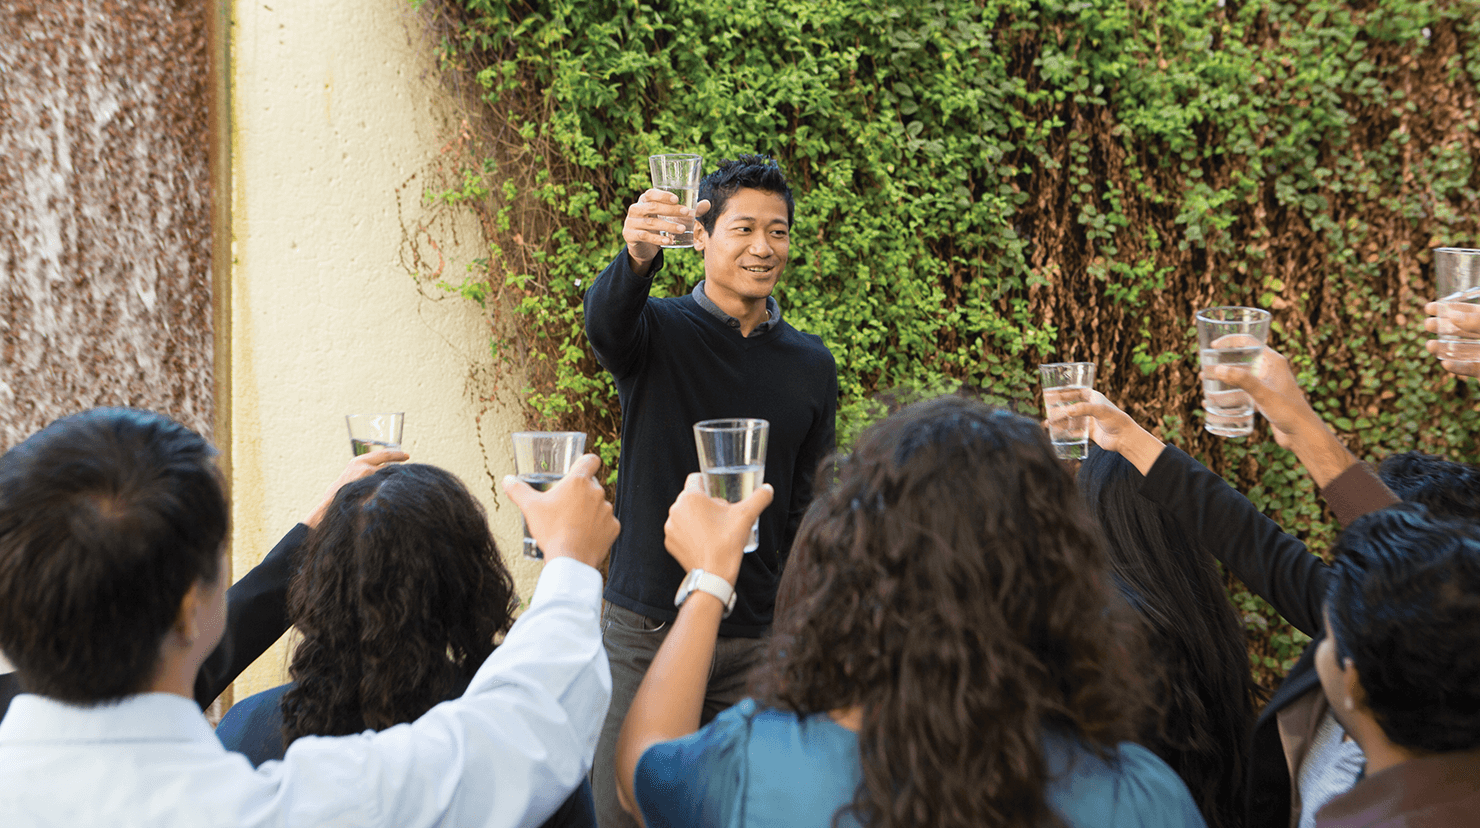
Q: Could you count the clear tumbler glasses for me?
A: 7